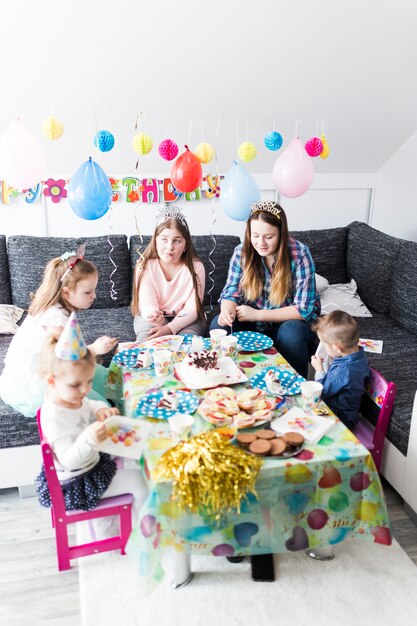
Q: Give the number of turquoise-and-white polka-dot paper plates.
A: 5